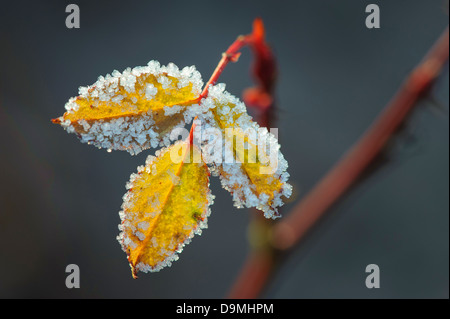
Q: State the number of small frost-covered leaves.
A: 3